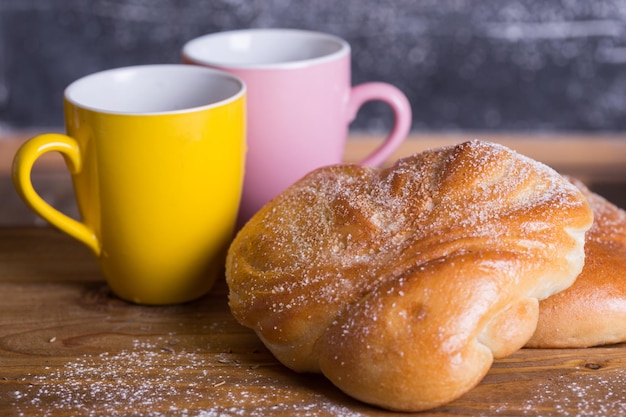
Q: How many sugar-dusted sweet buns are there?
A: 2